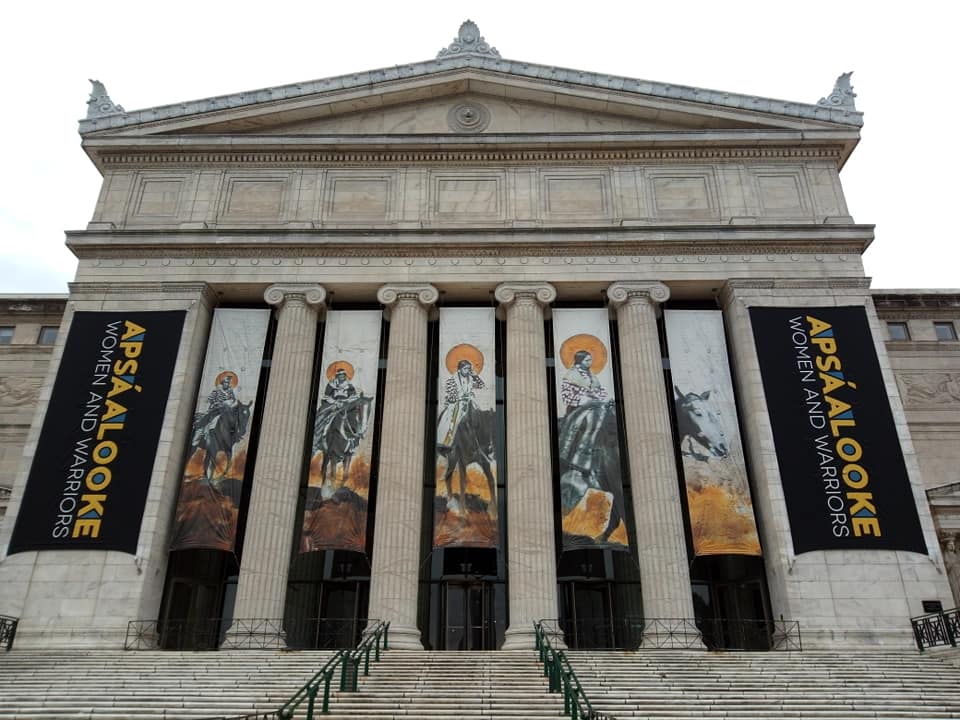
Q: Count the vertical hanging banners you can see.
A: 7